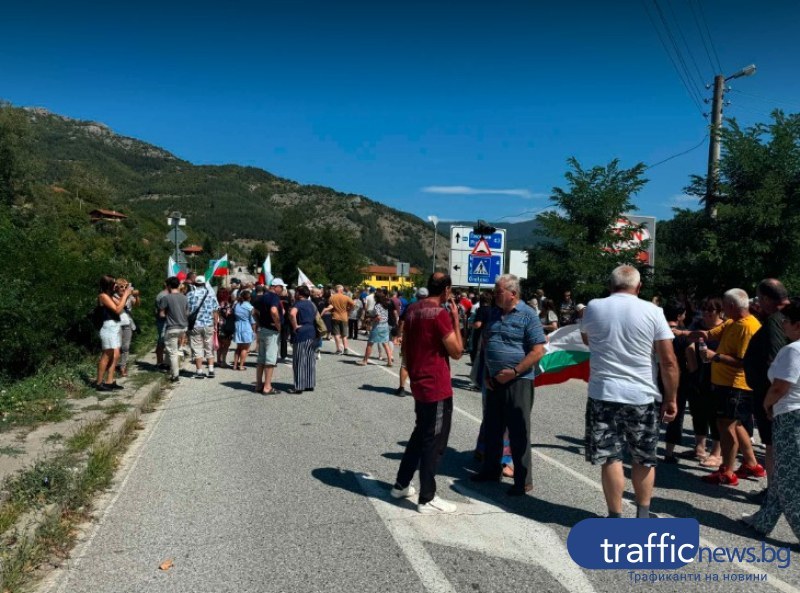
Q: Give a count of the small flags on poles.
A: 4